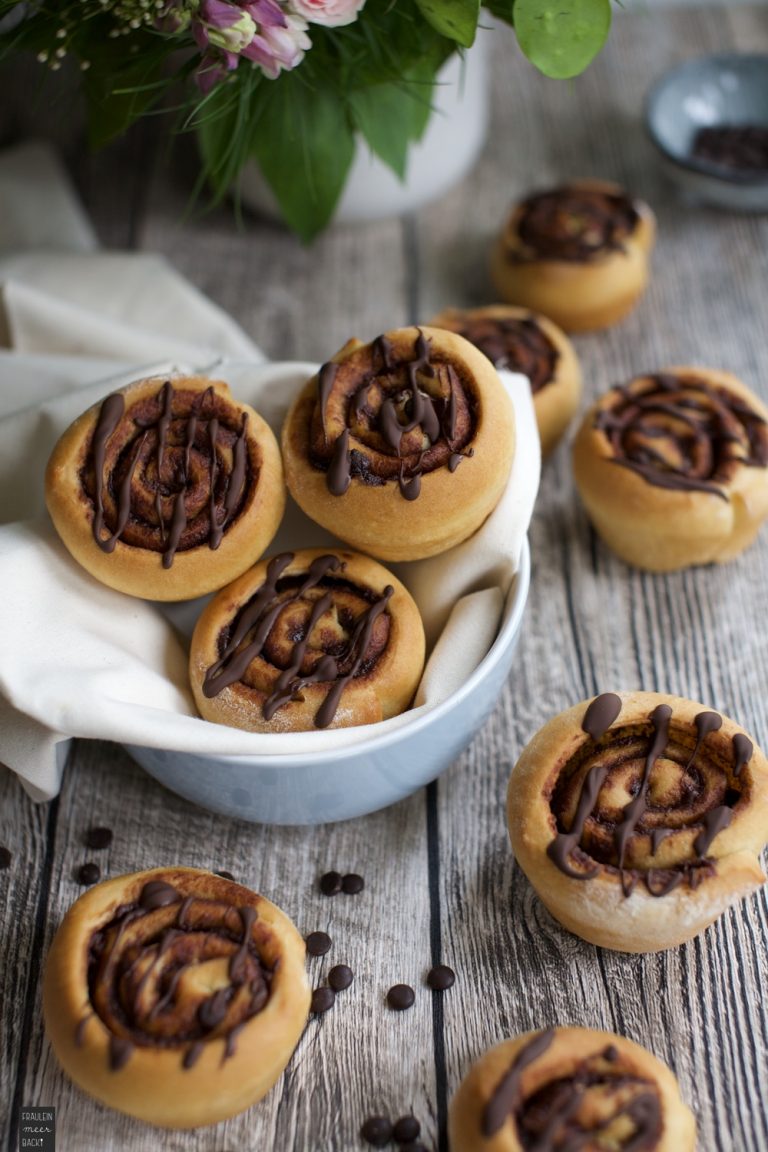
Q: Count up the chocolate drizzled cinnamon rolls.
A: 9